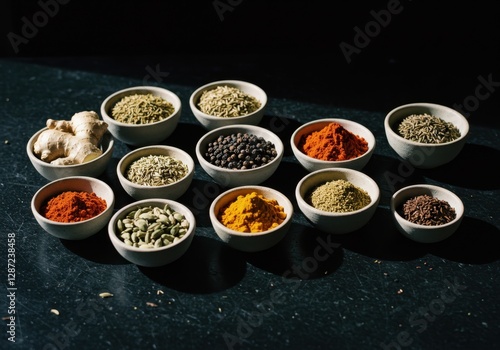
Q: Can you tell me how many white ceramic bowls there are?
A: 12